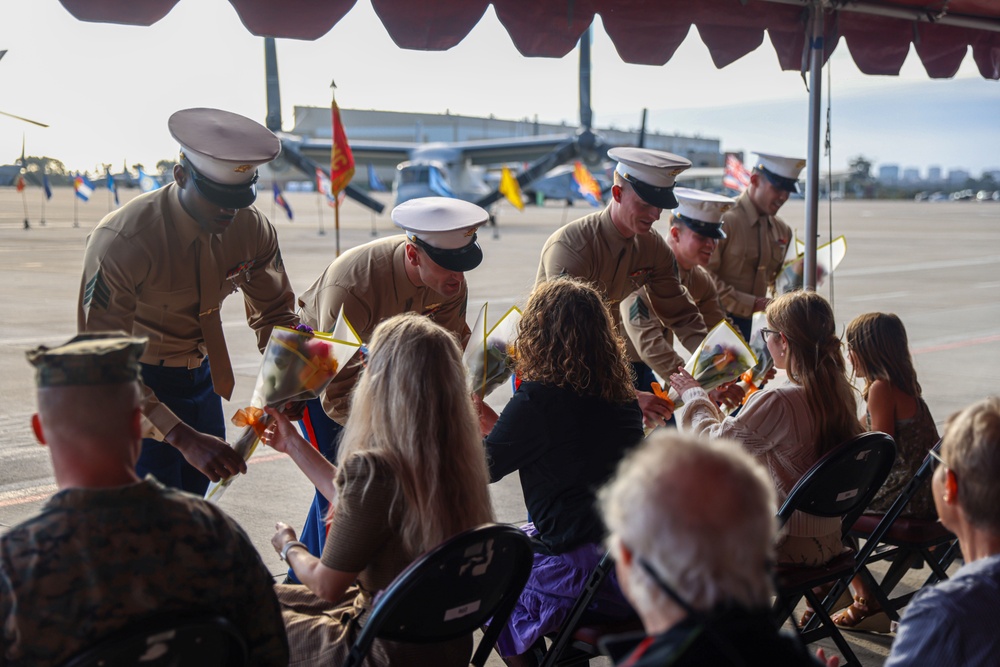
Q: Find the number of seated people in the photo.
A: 7